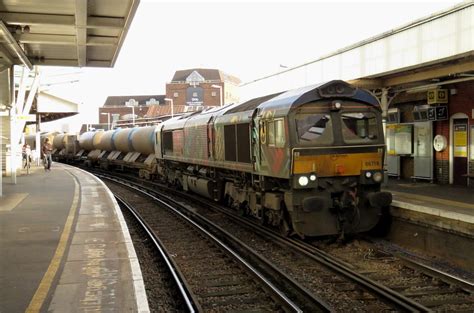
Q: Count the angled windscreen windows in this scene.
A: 2